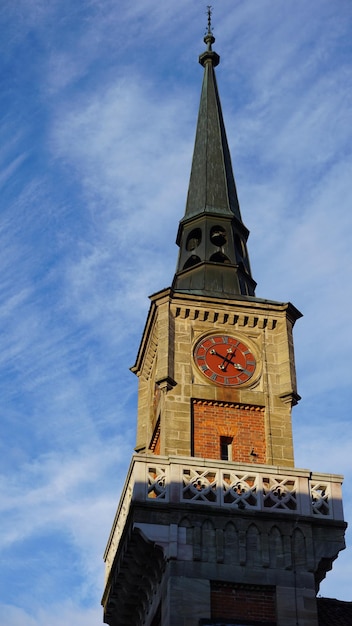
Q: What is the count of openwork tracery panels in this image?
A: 5